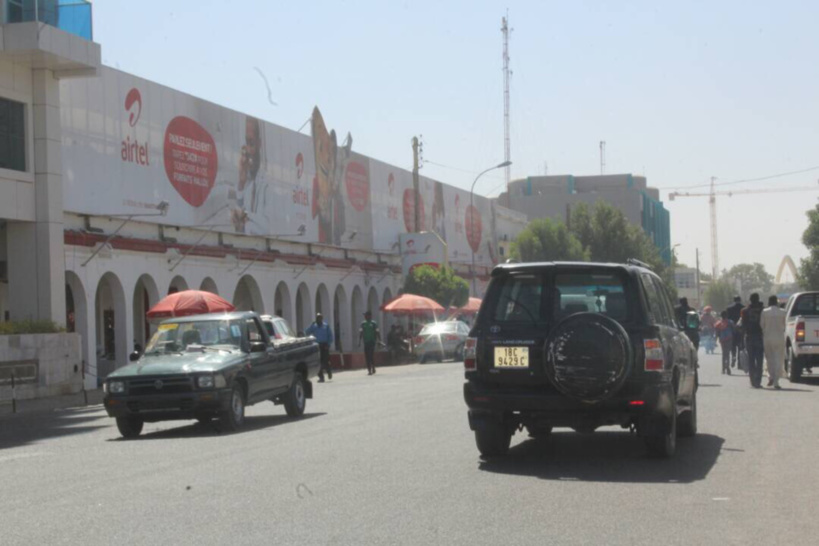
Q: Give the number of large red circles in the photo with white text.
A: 4